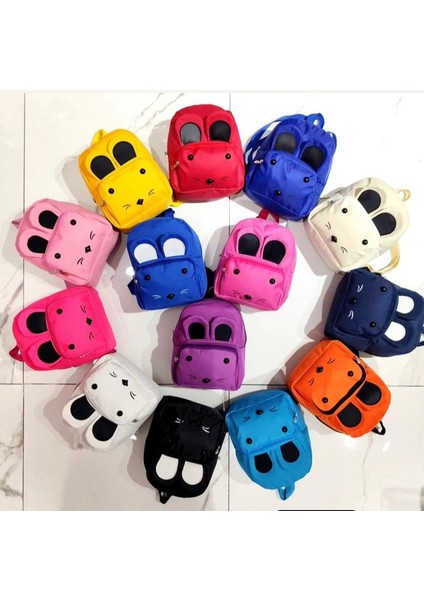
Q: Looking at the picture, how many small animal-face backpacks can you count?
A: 14